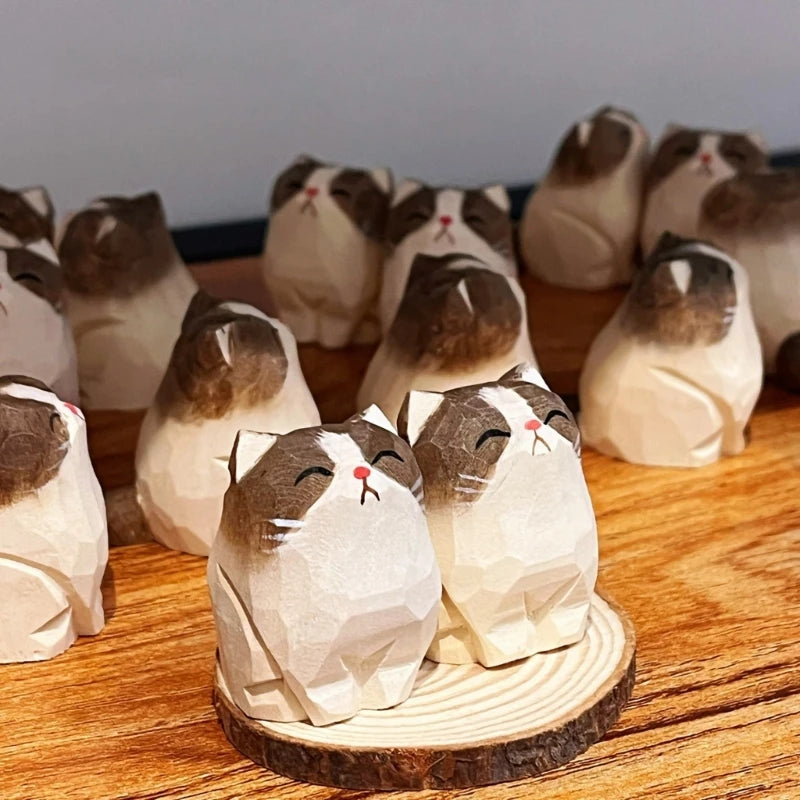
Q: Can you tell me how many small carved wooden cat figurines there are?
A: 14